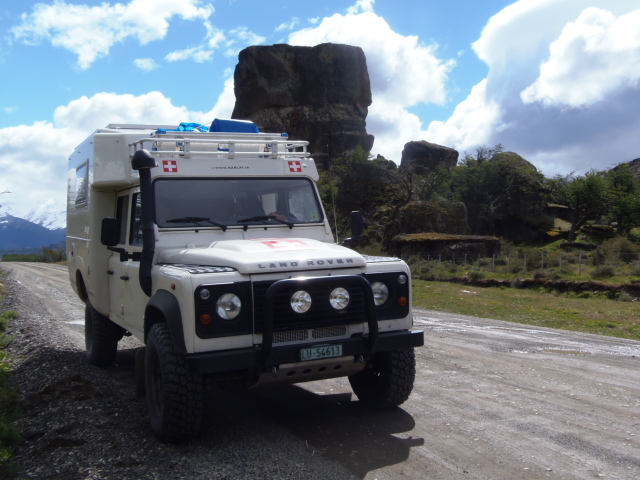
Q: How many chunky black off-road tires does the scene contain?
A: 3